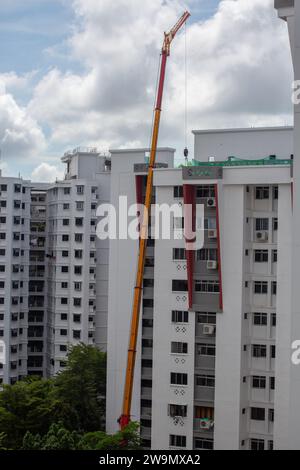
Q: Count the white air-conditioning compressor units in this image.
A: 6